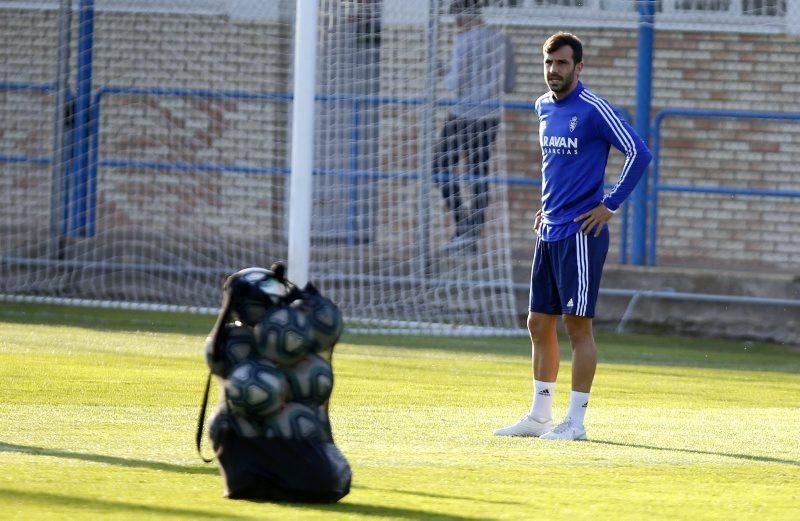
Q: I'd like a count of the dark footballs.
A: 8